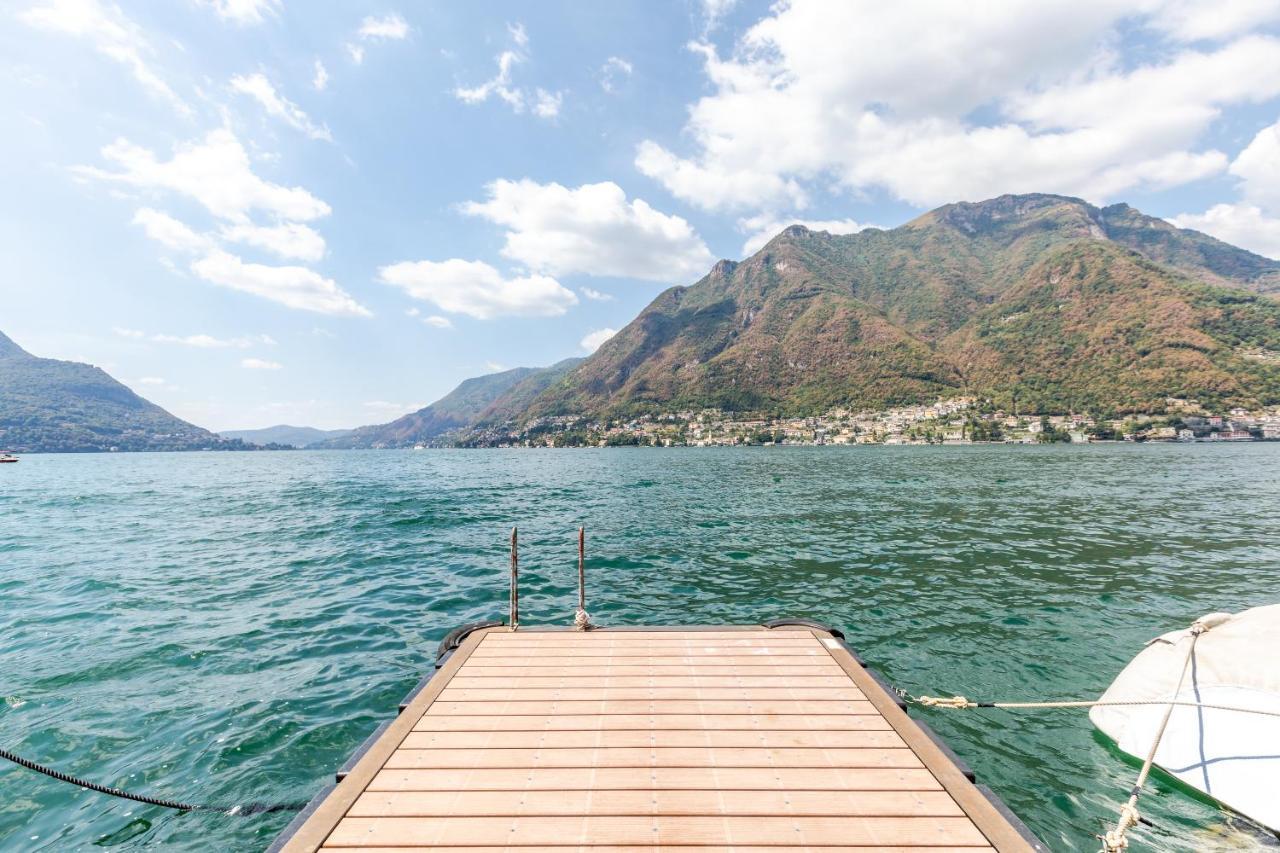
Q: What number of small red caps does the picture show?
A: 0